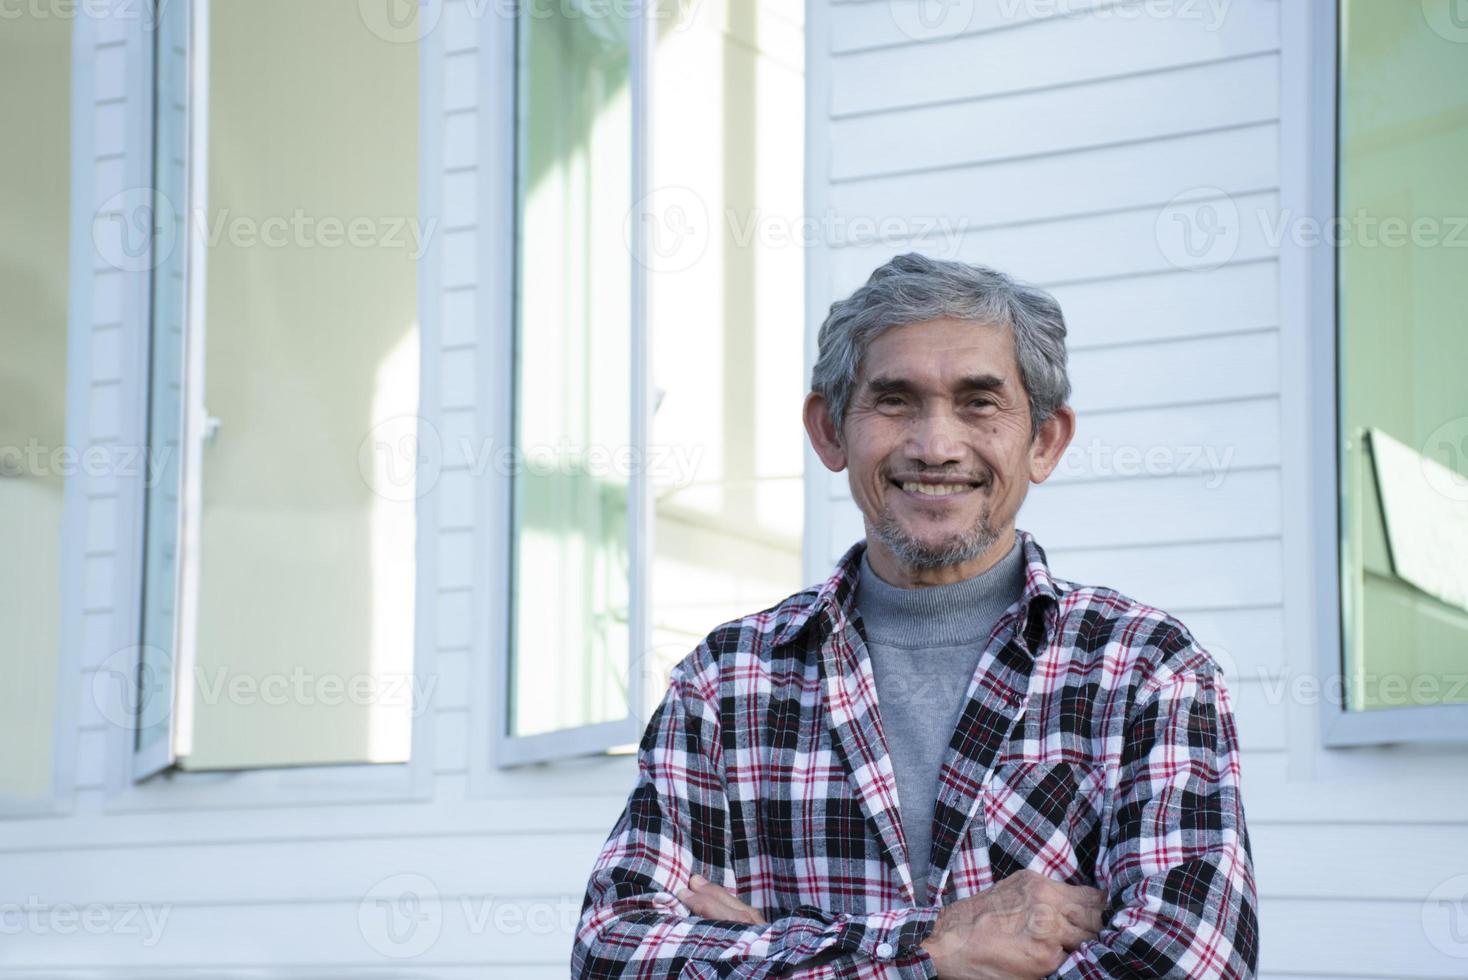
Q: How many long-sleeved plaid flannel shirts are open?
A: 1